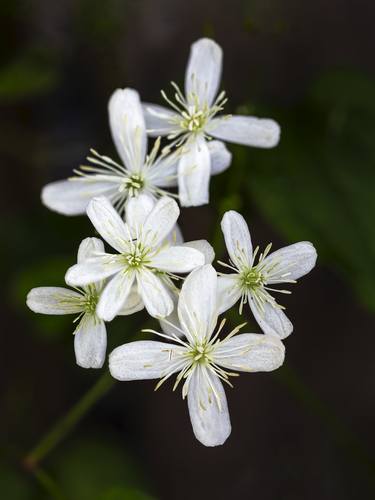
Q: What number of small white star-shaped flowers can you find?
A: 6